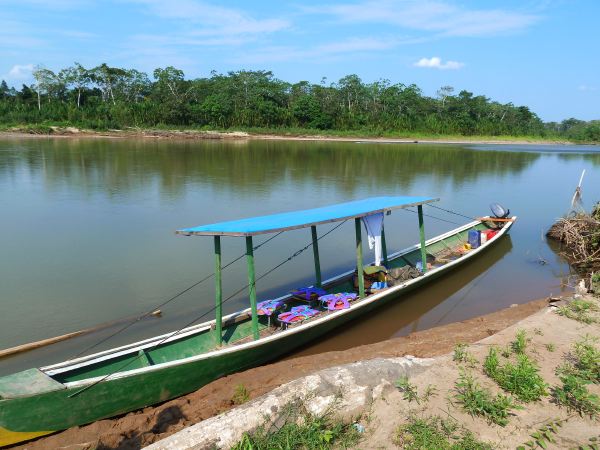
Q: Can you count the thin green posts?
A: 6